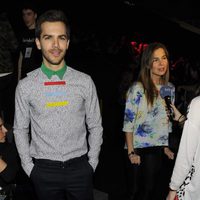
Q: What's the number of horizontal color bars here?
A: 3